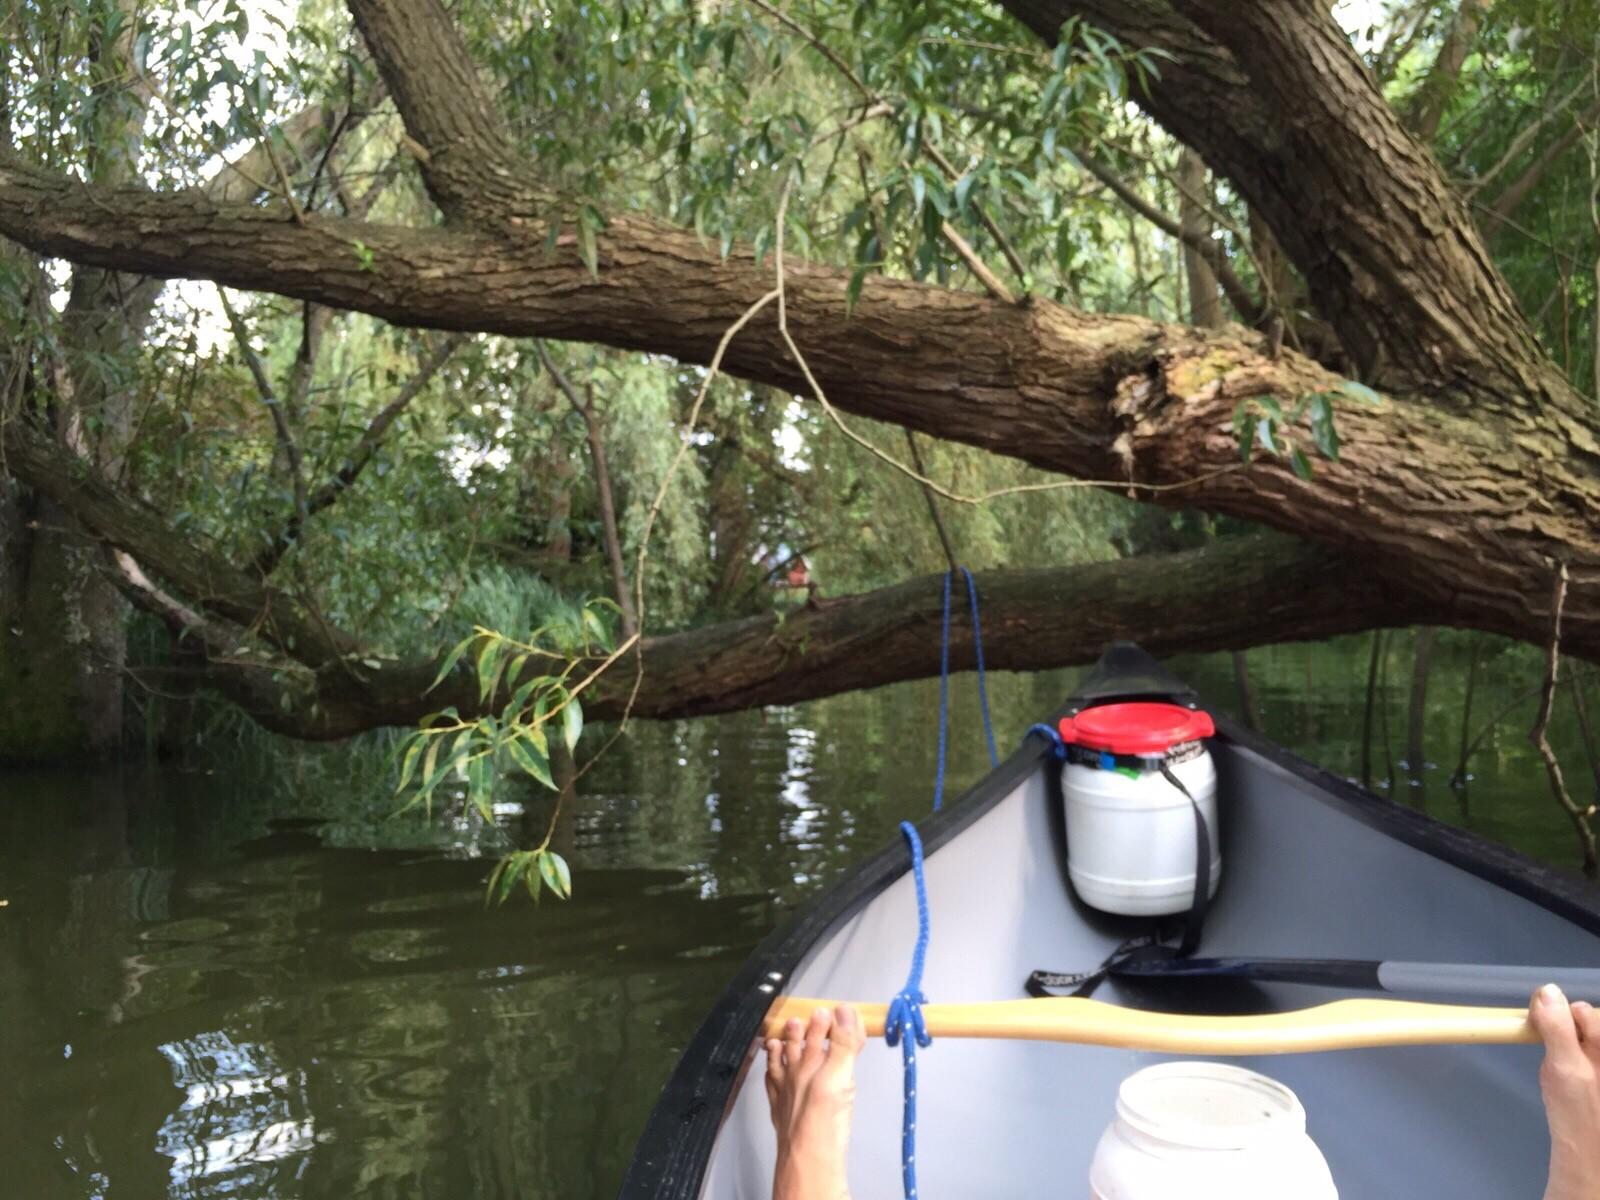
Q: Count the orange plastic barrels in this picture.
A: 0